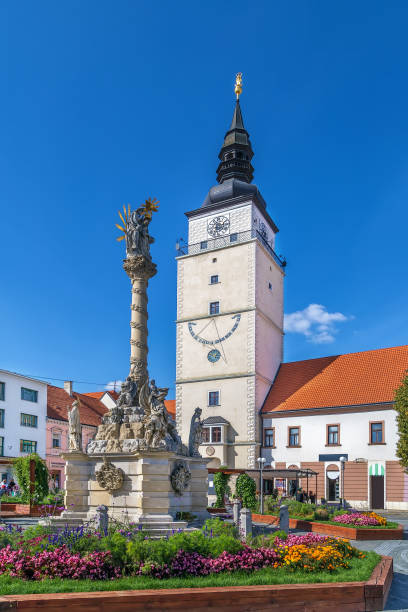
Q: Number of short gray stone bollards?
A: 4